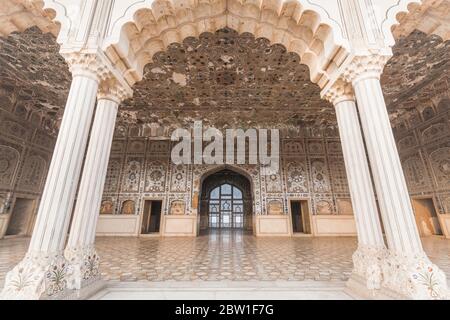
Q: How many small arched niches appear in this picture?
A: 6